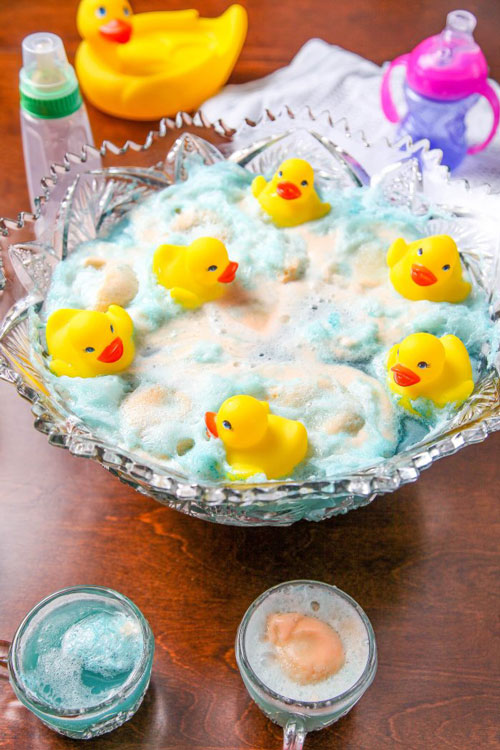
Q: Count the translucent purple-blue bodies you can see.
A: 1